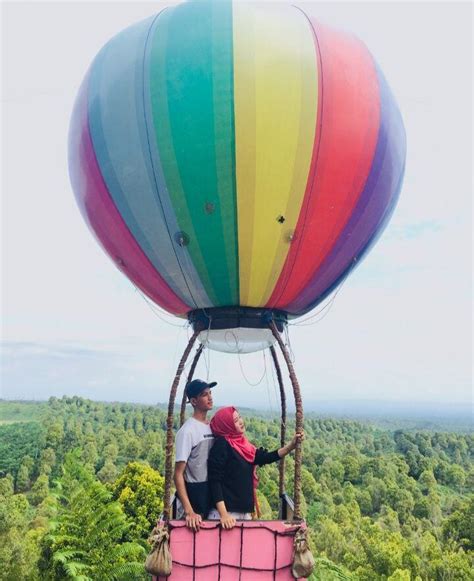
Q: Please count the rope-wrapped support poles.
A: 4